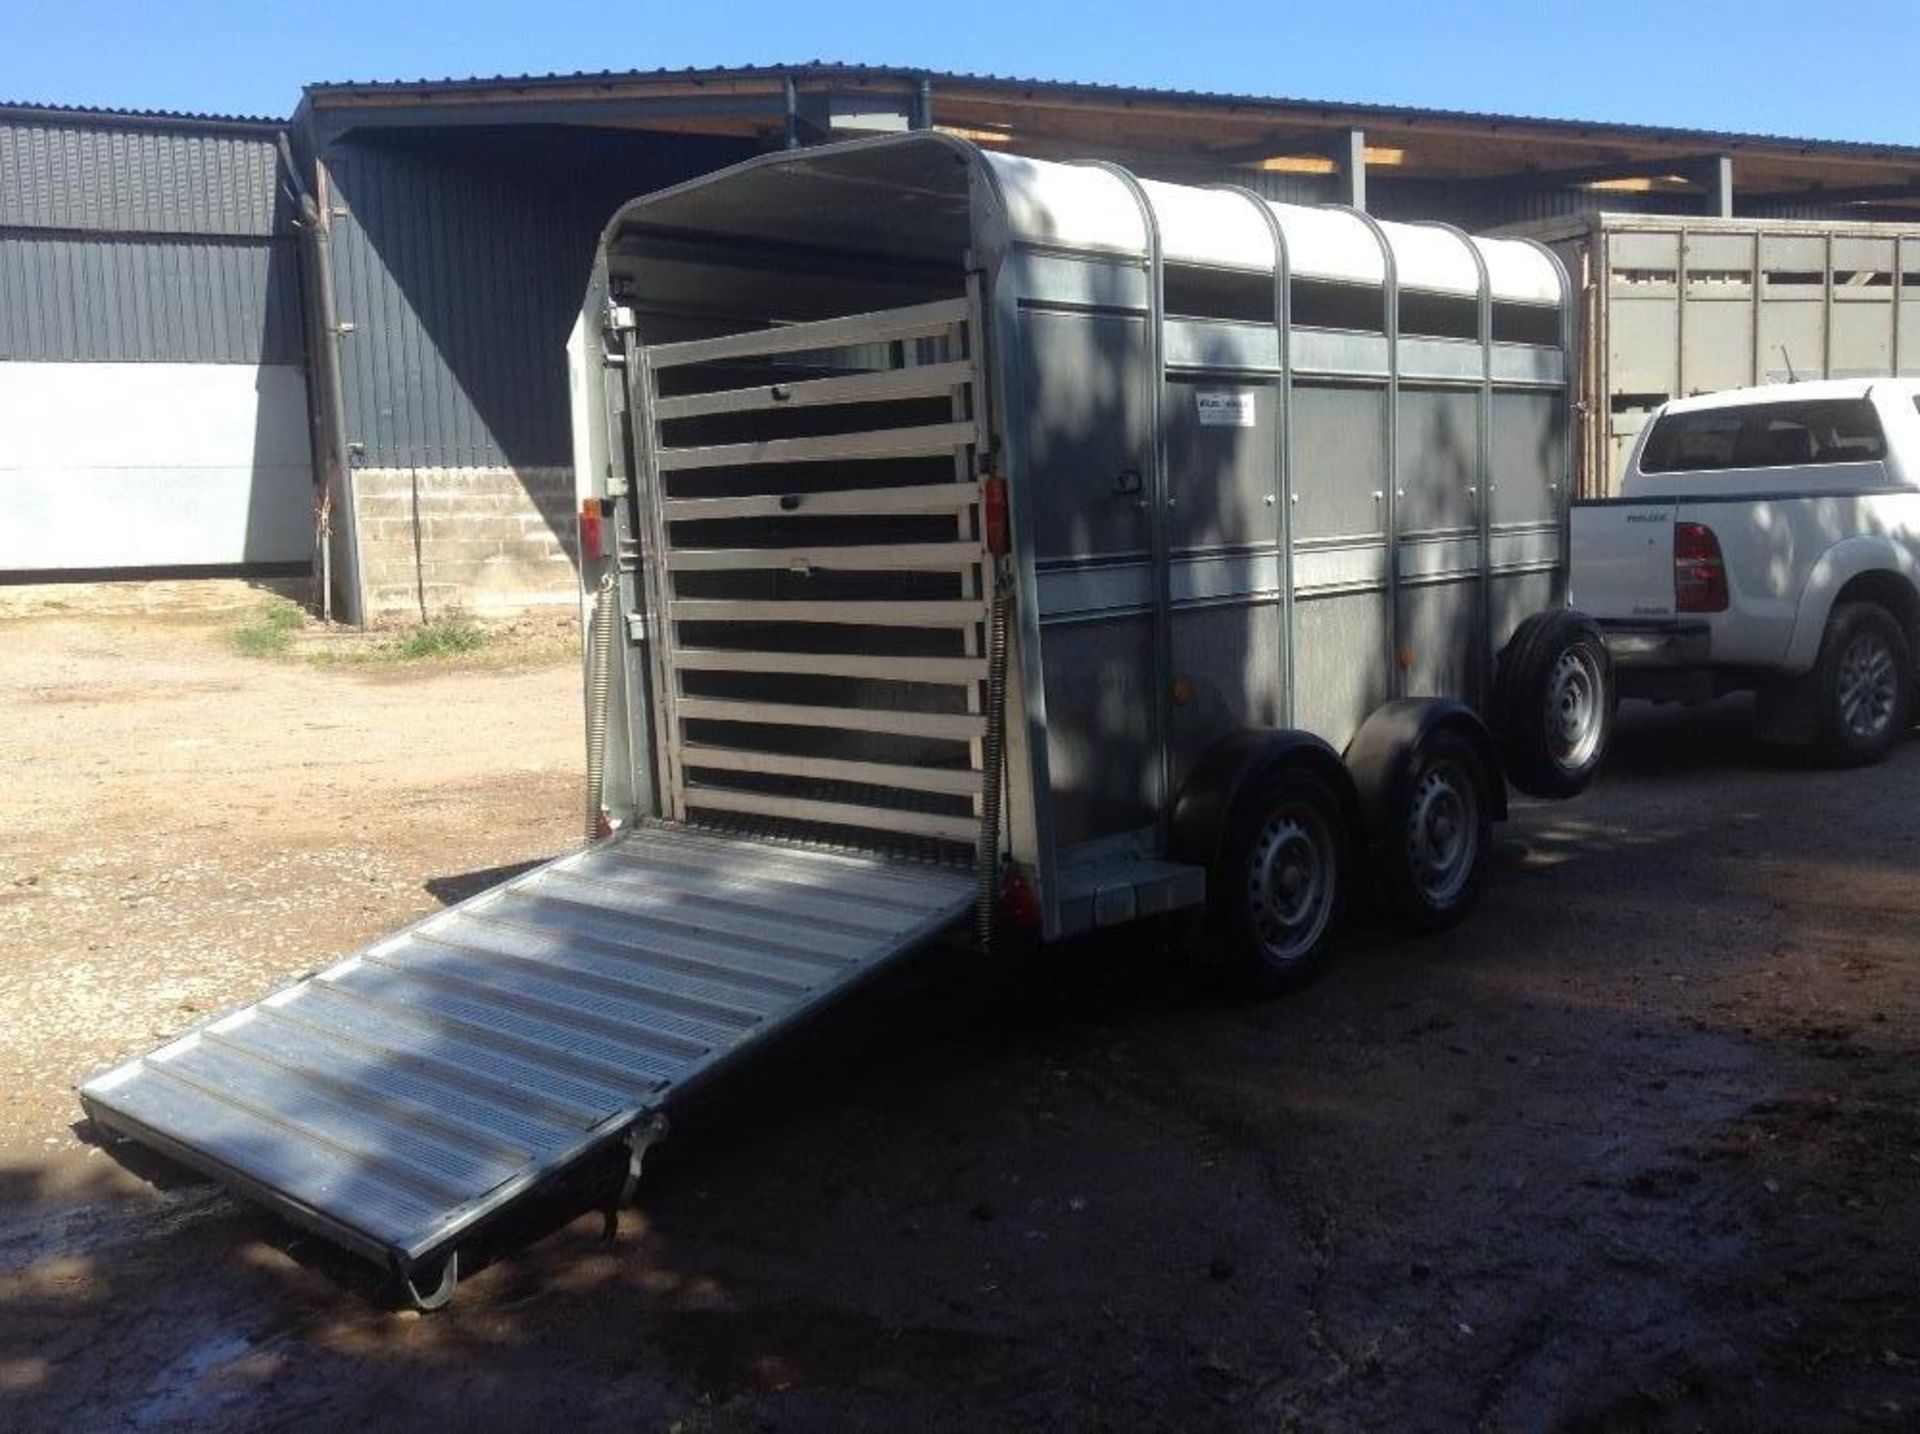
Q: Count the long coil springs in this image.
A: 2